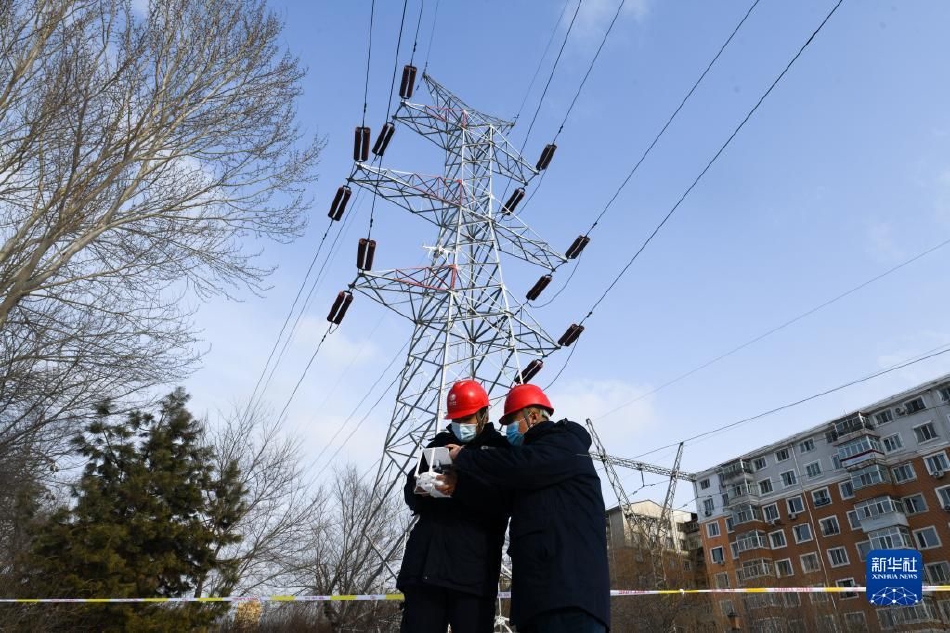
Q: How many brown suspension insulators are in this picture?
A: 12